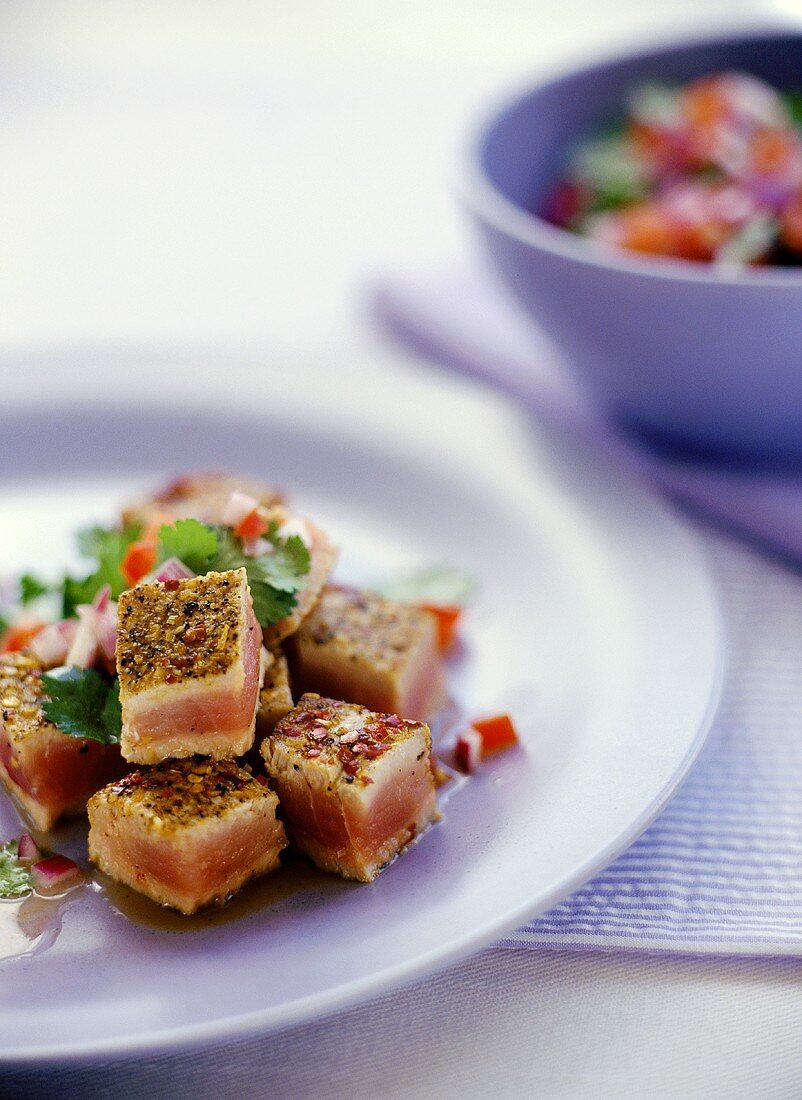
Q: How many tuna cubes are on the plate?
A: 8